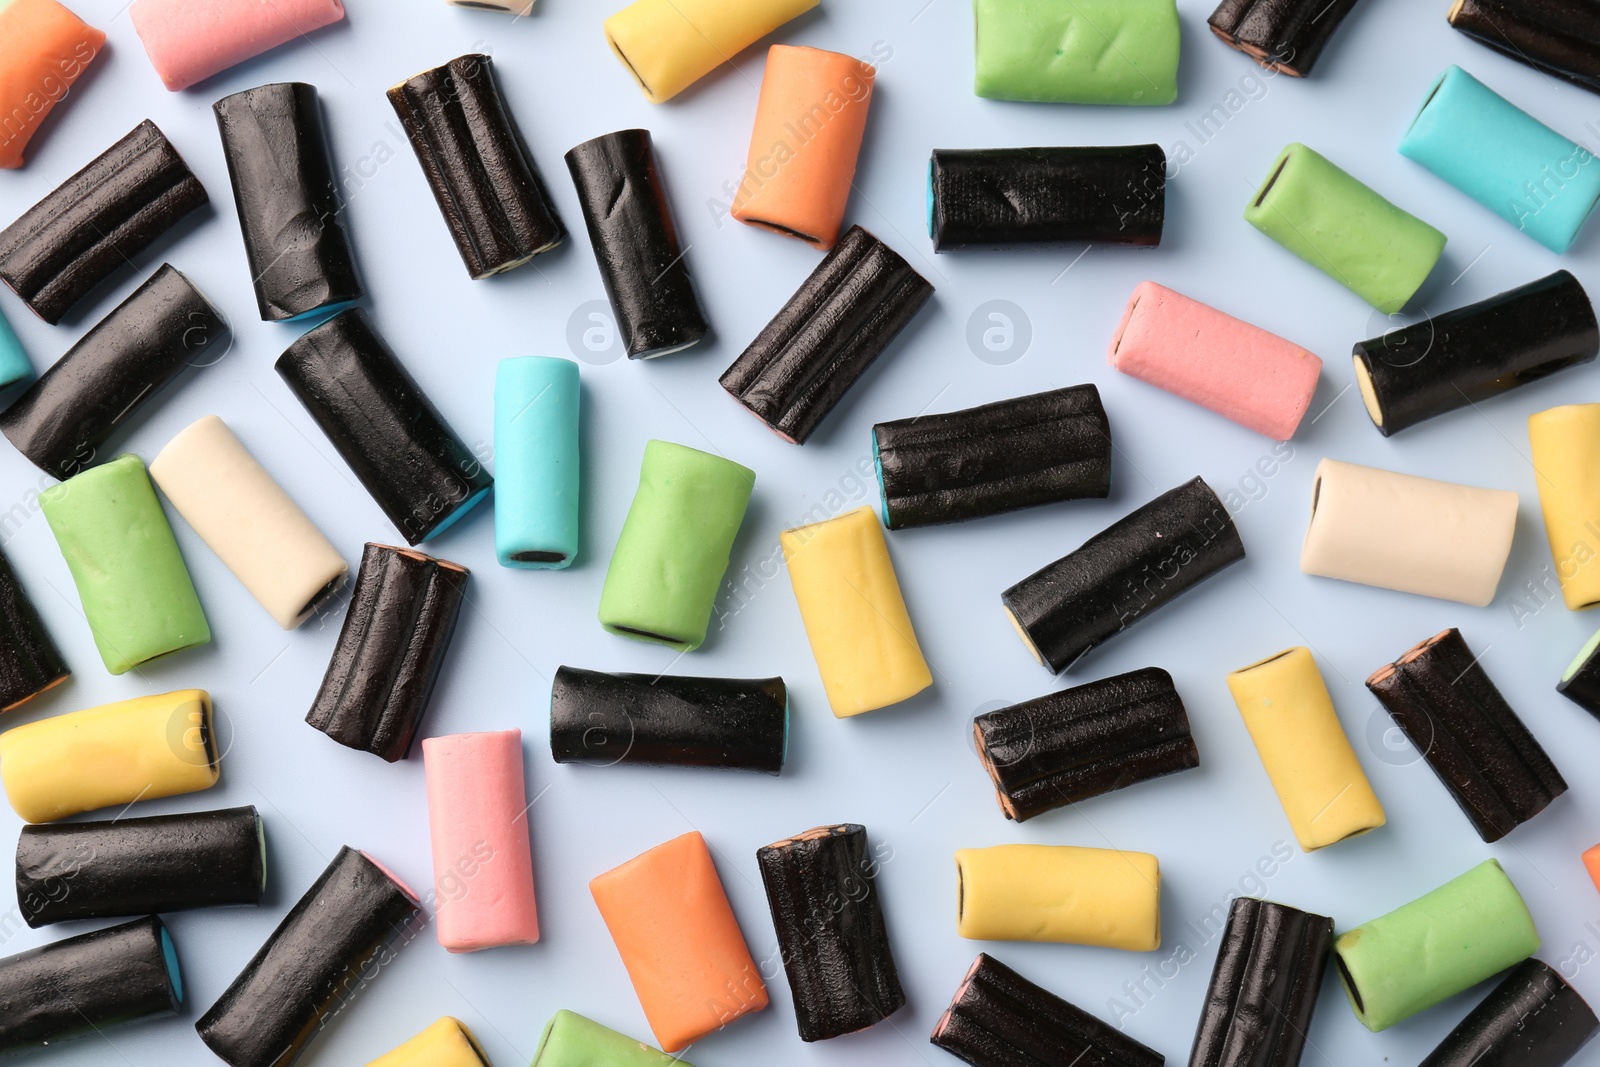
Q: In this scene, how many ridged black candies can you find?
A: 13